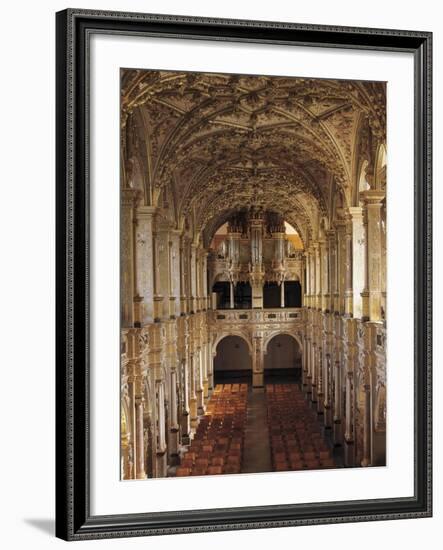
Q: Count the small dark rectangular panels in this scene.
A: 4